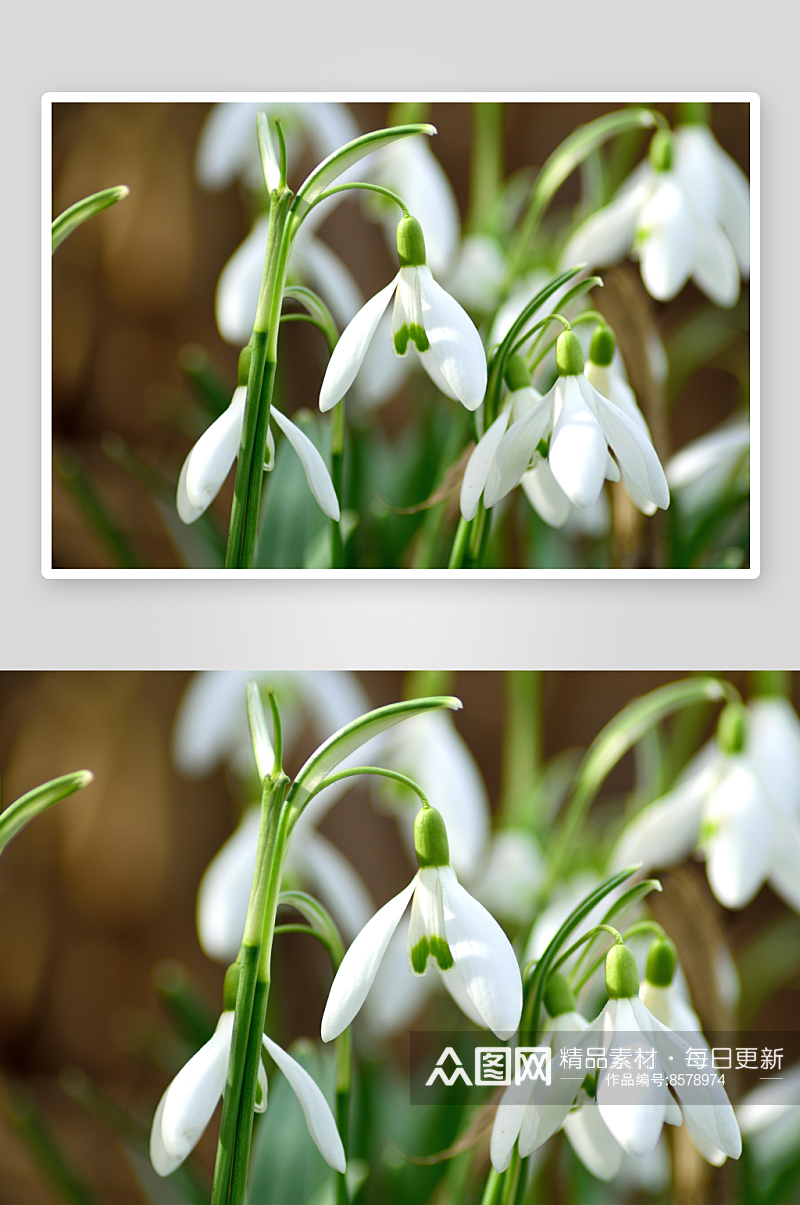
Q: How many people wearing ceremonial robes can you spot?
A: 0